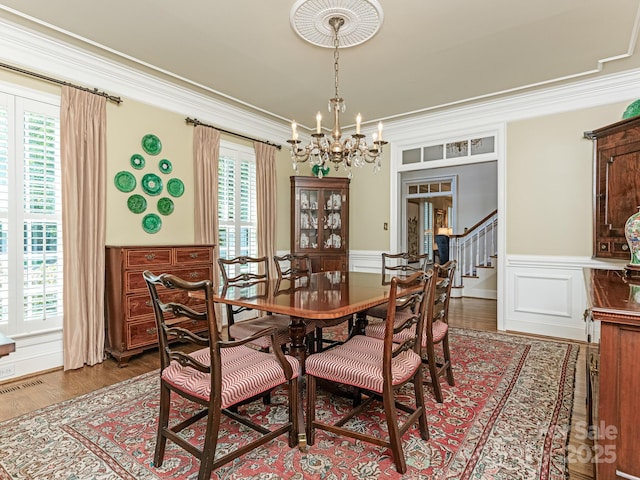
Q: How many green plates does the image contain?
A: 9